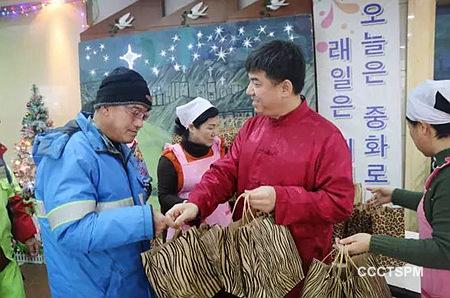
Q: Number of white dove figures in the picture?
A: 3